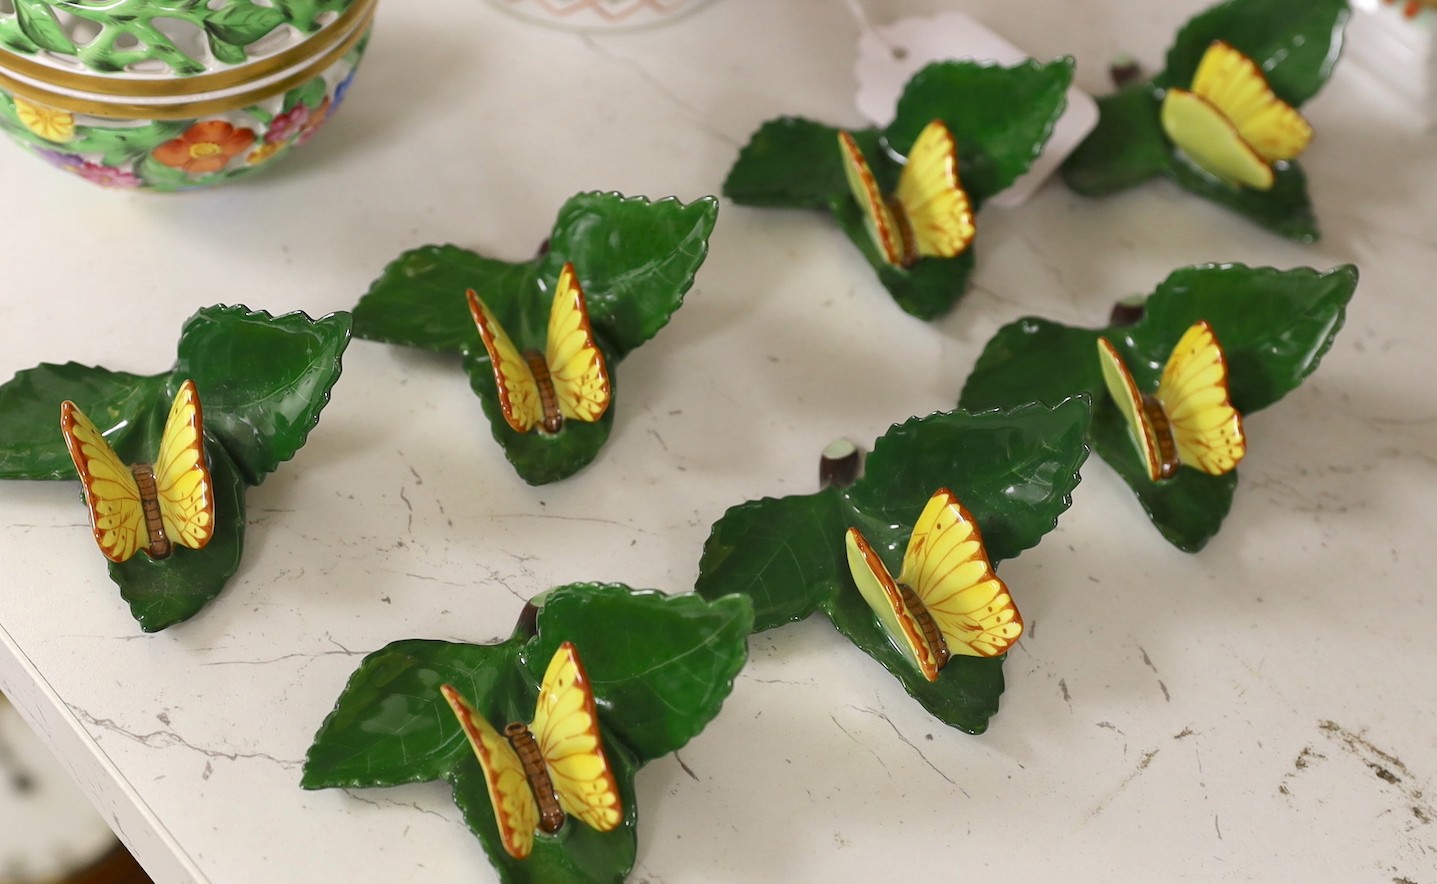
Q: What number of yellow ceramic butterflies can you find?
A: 7